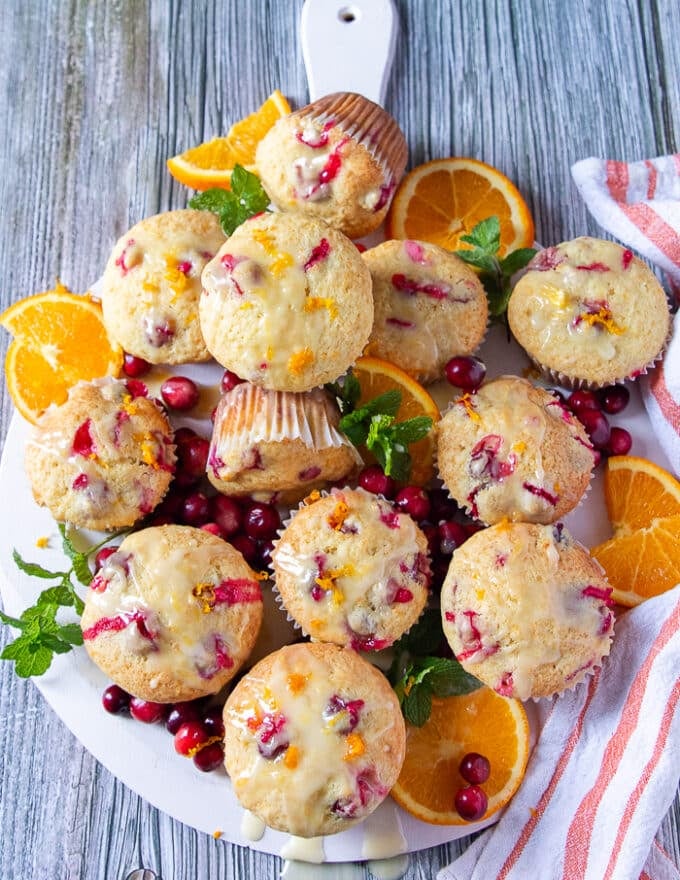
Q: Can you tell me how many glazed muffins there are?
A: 12